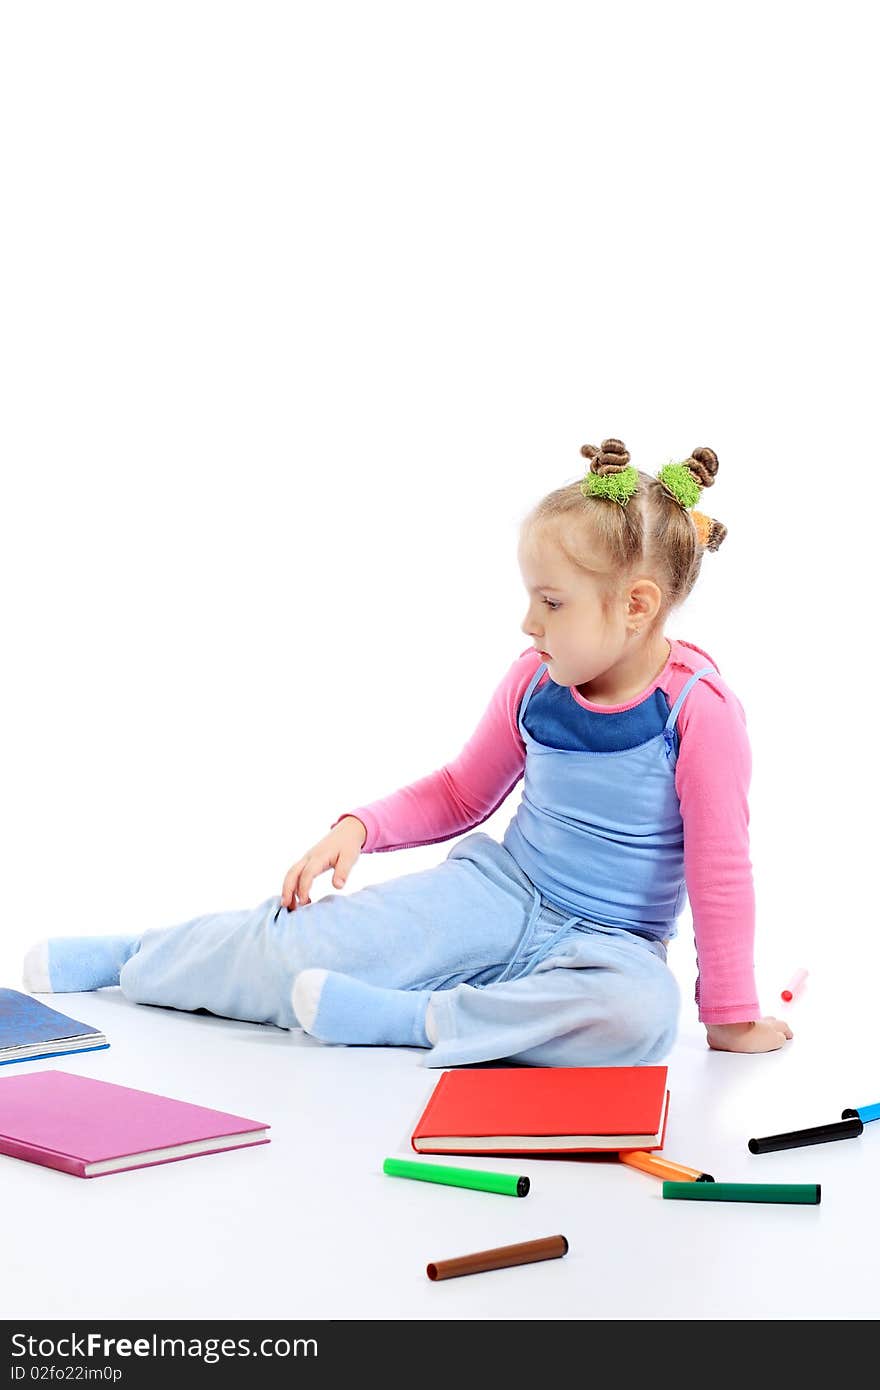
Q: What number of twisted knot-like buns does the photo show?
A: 3